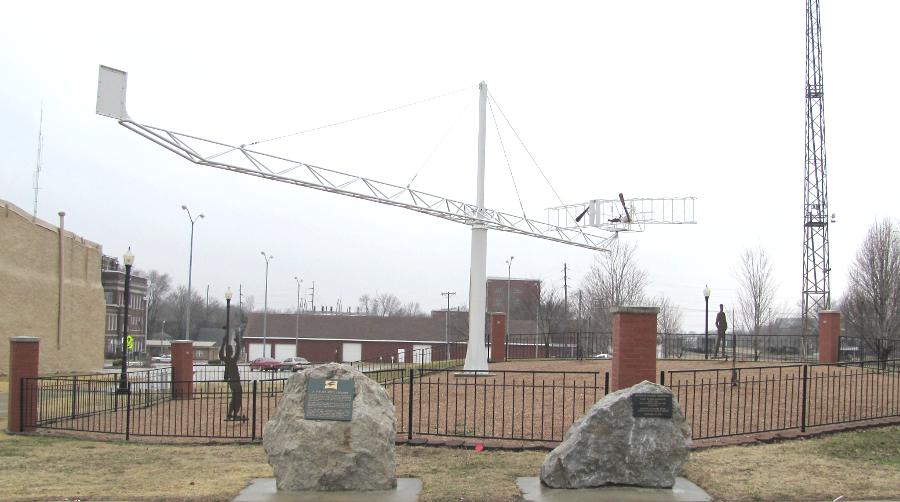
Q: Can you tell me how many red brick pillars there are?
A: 5